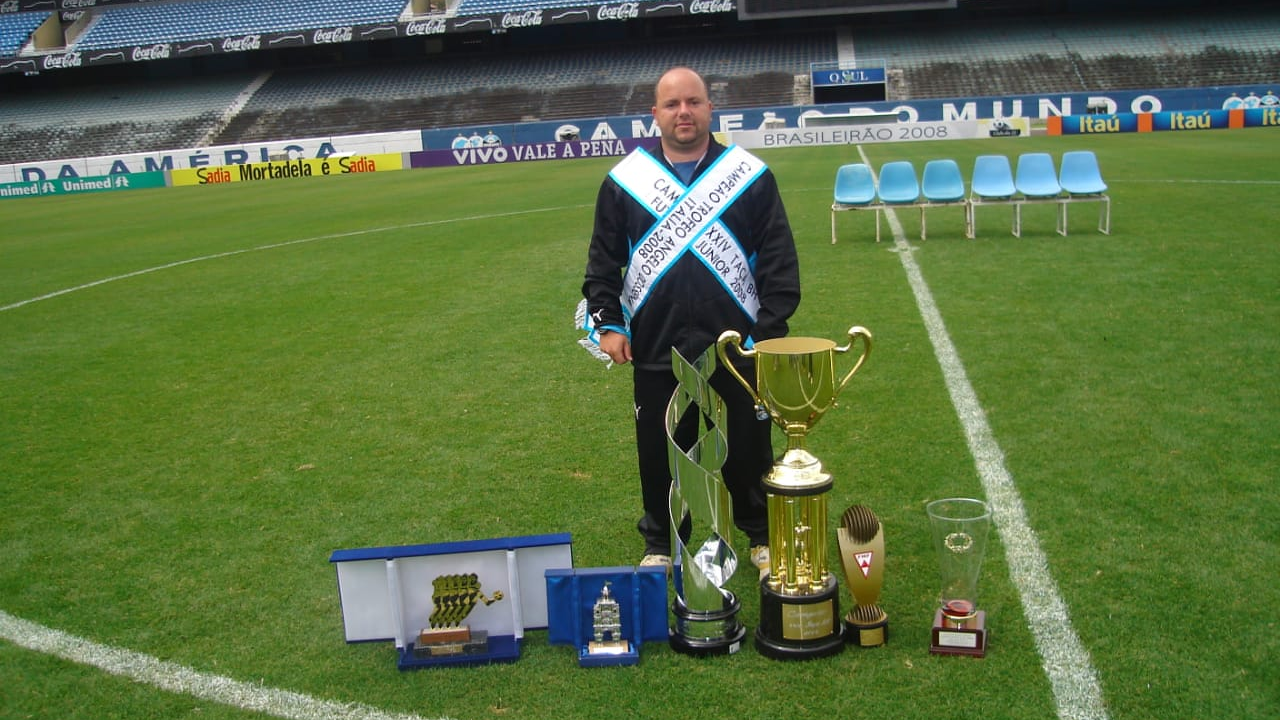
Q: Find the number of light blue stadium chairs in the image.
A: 6